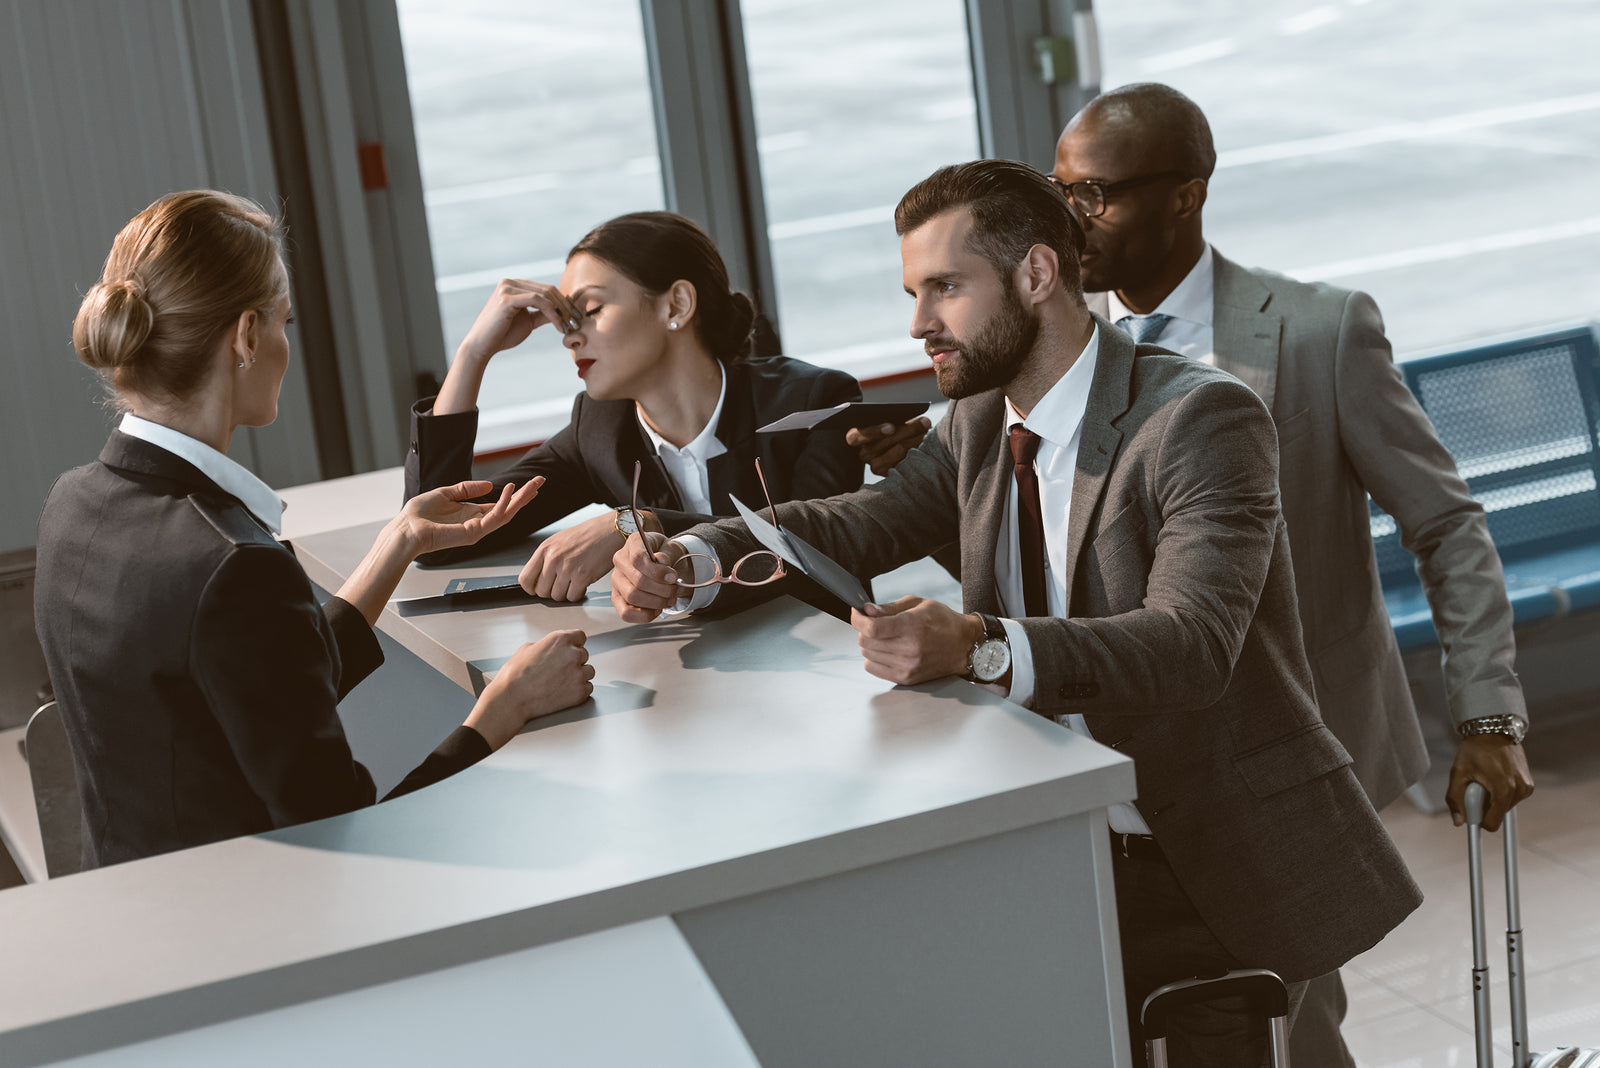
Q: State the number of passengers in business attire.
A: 3